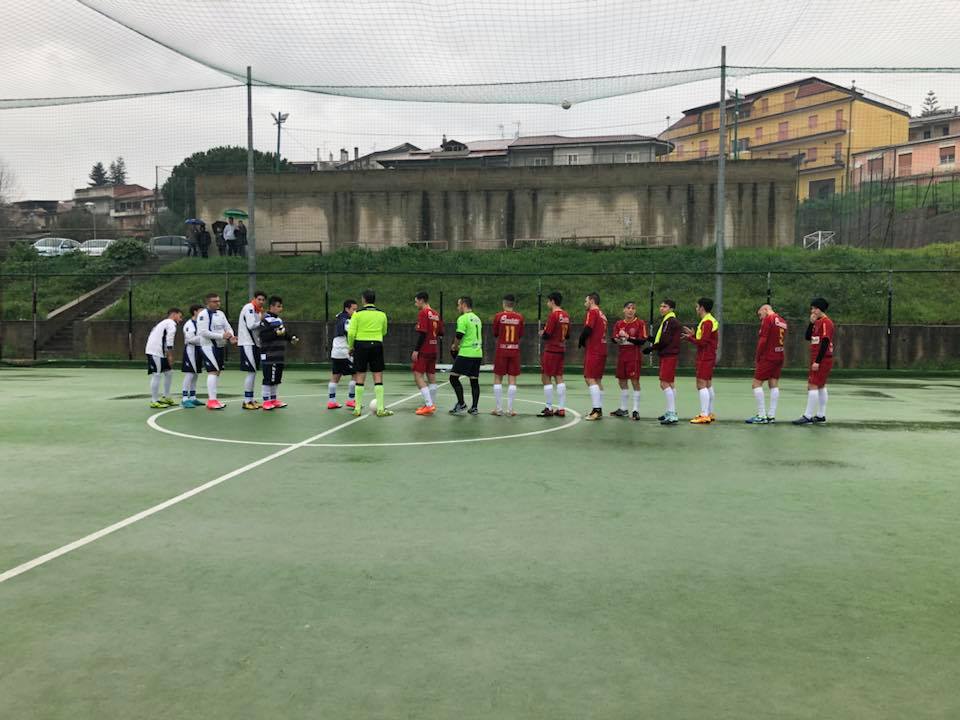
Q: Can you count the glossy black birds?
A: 0